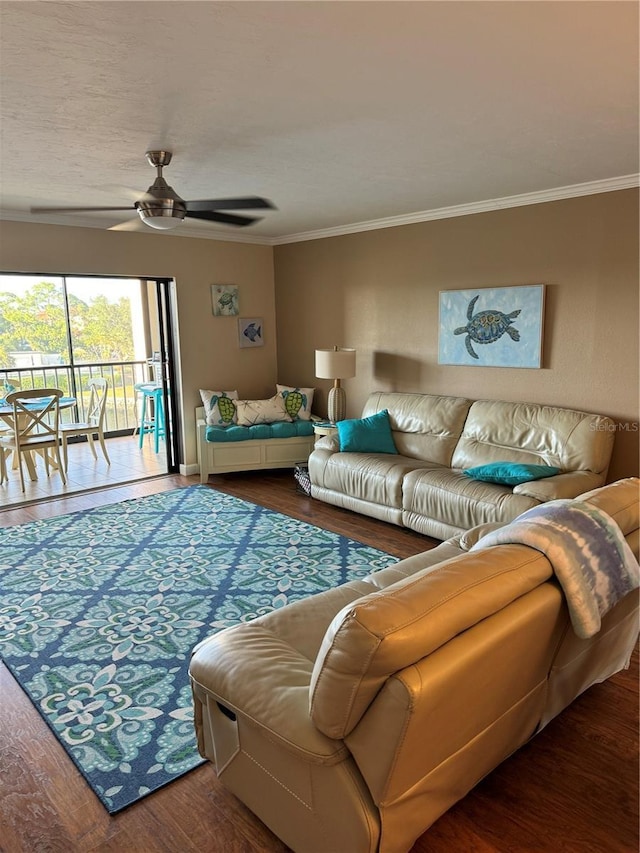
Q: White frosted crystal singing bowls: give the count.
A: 0